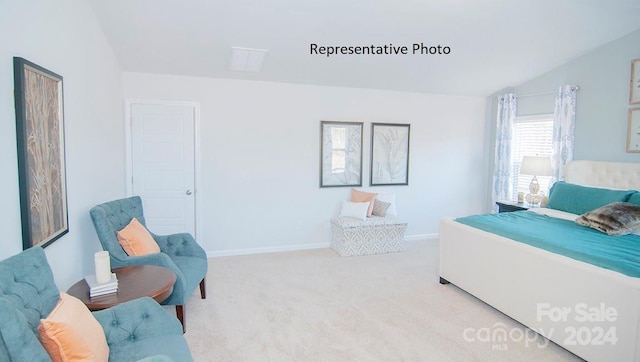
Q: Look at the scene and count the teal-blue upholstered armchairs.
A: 2